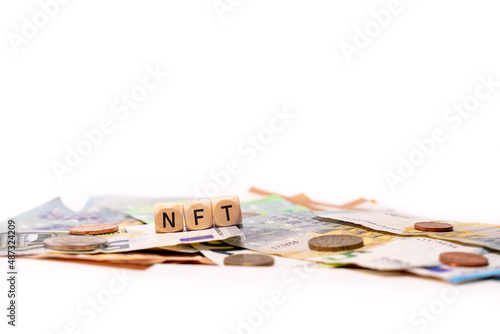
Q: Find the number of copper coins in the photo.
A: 3